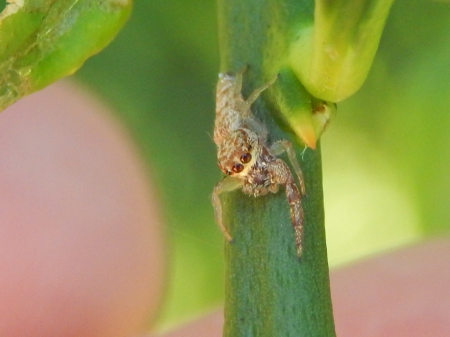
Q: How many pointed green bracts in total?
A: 1